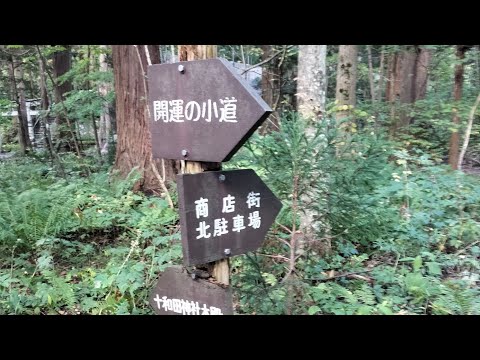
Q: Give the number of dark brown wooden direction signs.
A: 3